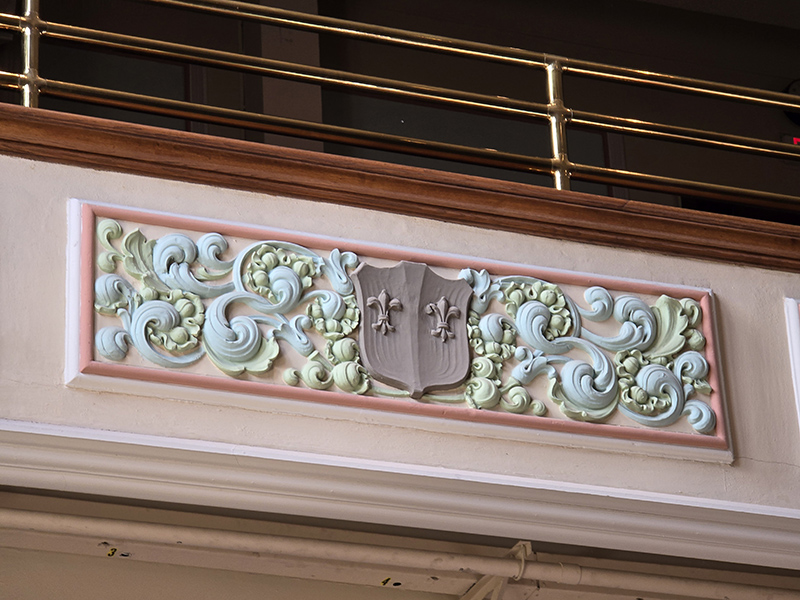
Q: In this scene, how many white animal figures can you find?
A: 0